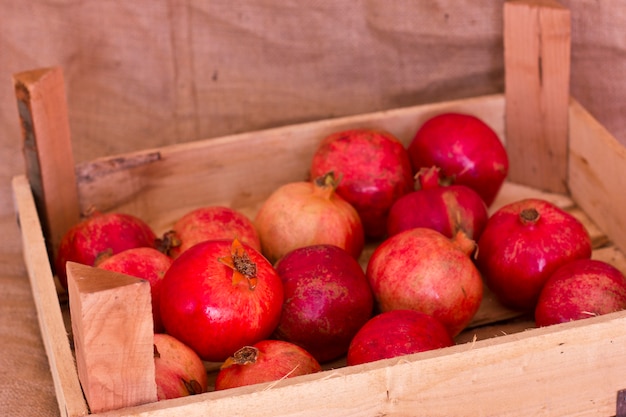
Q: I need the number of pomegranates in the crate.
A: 15